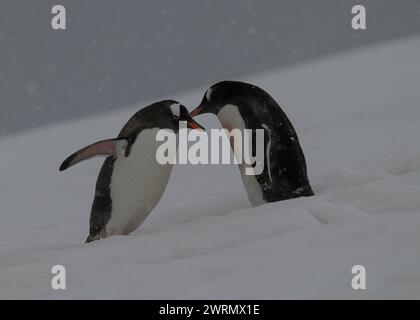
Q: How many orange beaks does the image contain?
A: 2